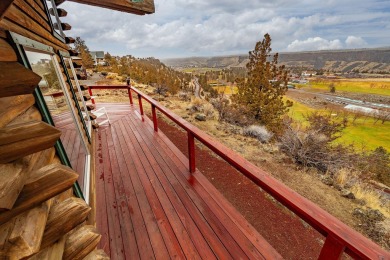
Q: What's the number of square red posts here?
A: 6